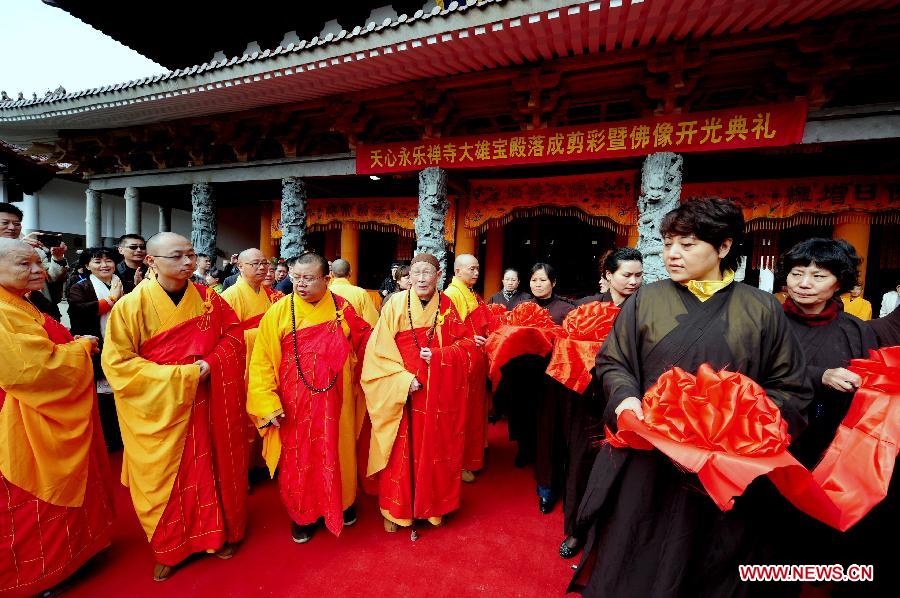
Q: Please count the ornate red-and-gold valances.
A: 3